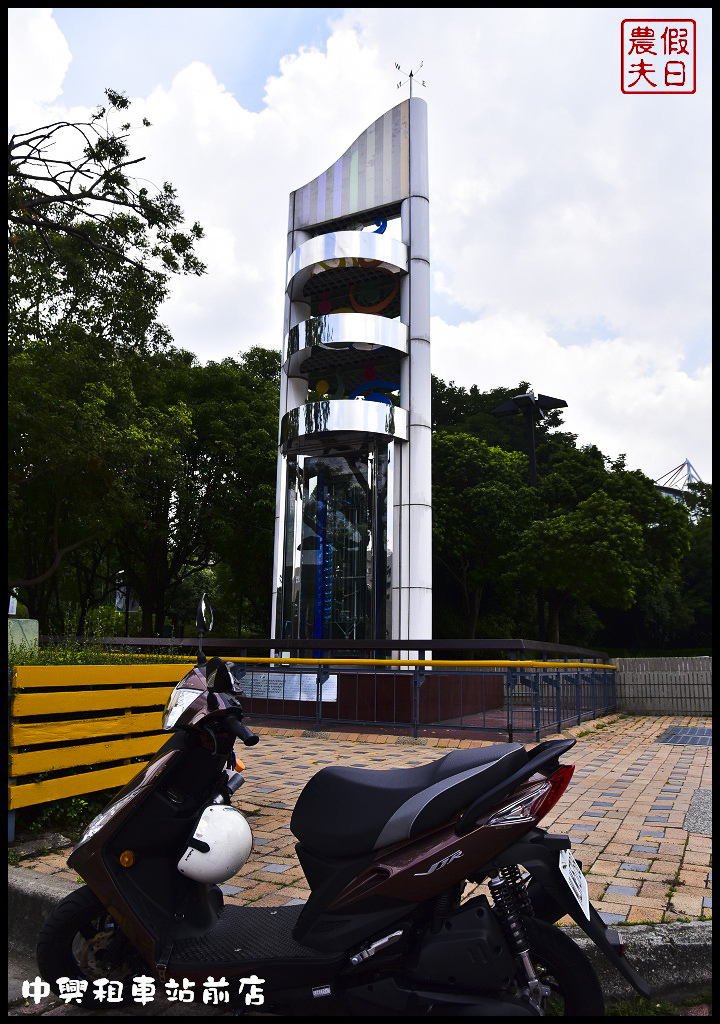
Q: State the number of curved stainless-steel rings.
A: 3